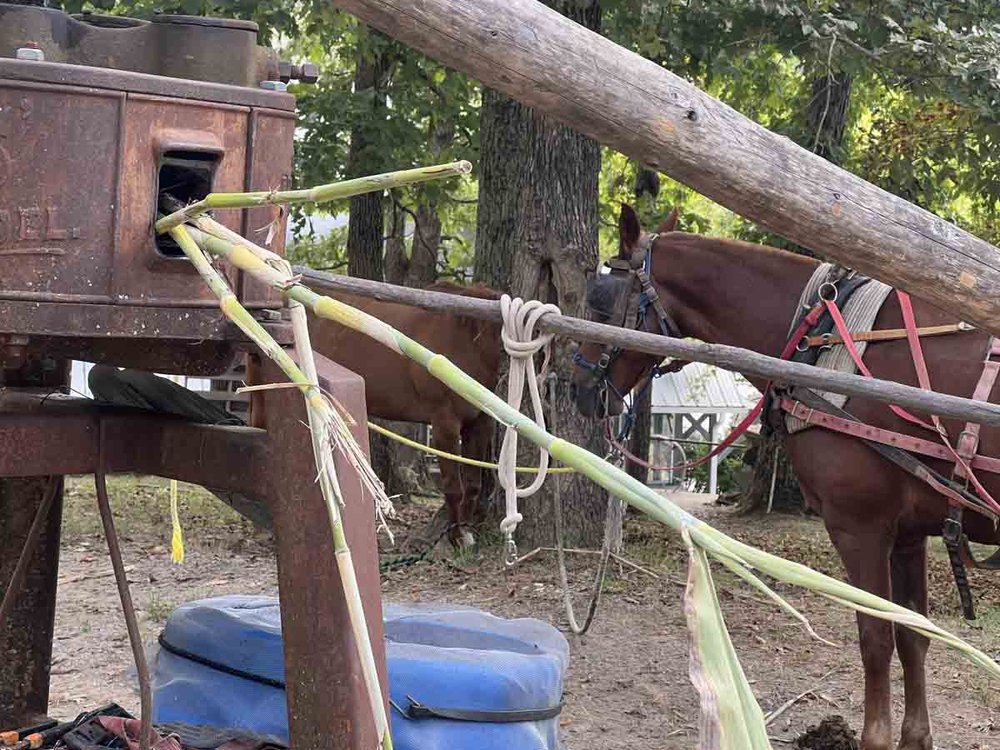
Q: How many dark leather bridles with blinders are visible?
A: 1